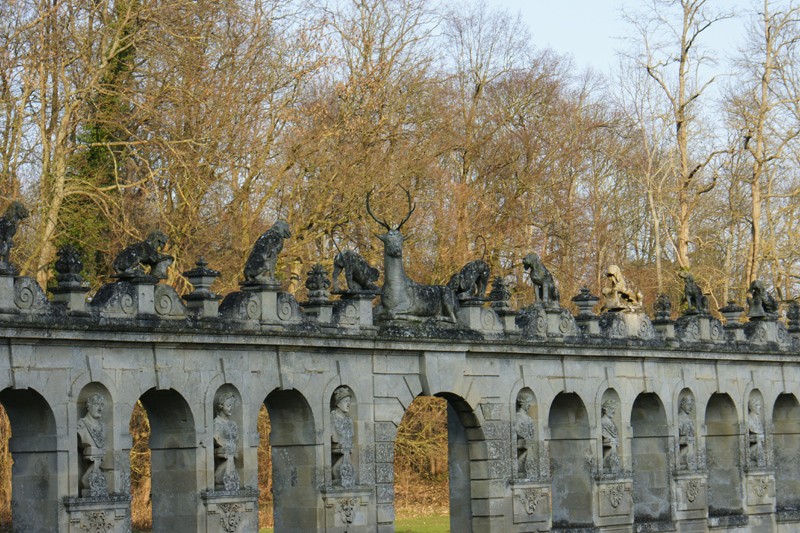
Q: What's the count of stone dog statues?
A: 9